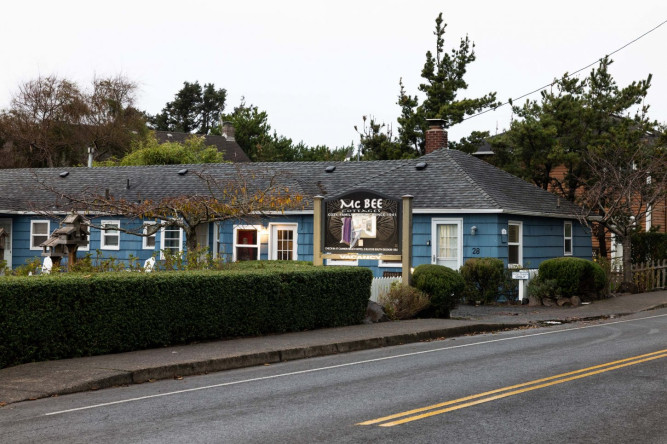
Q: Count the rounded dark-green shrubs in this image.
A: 3